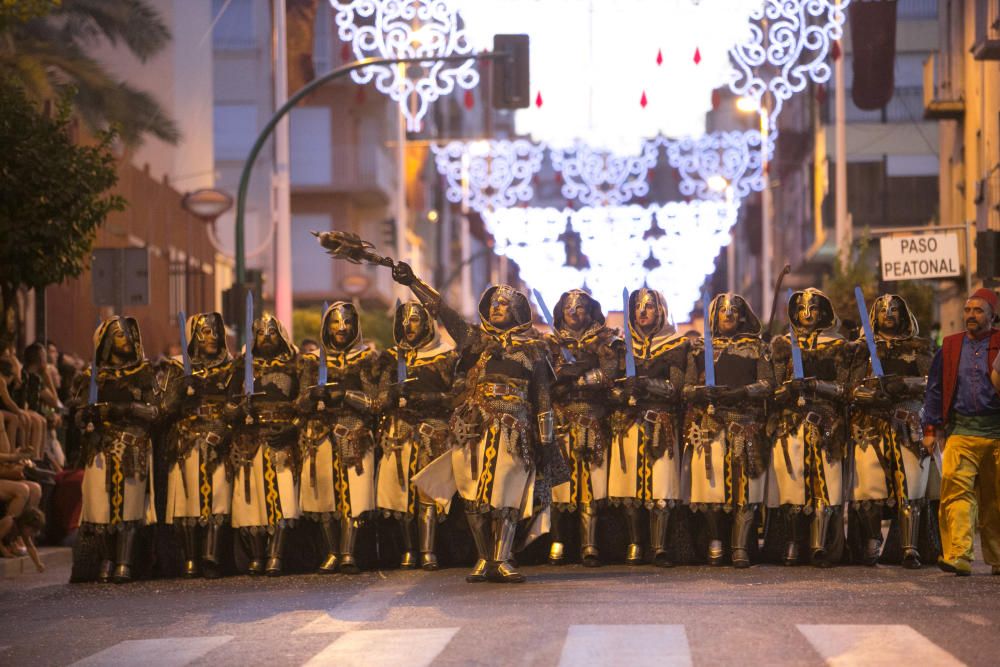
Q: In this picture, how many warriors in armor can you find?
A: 11